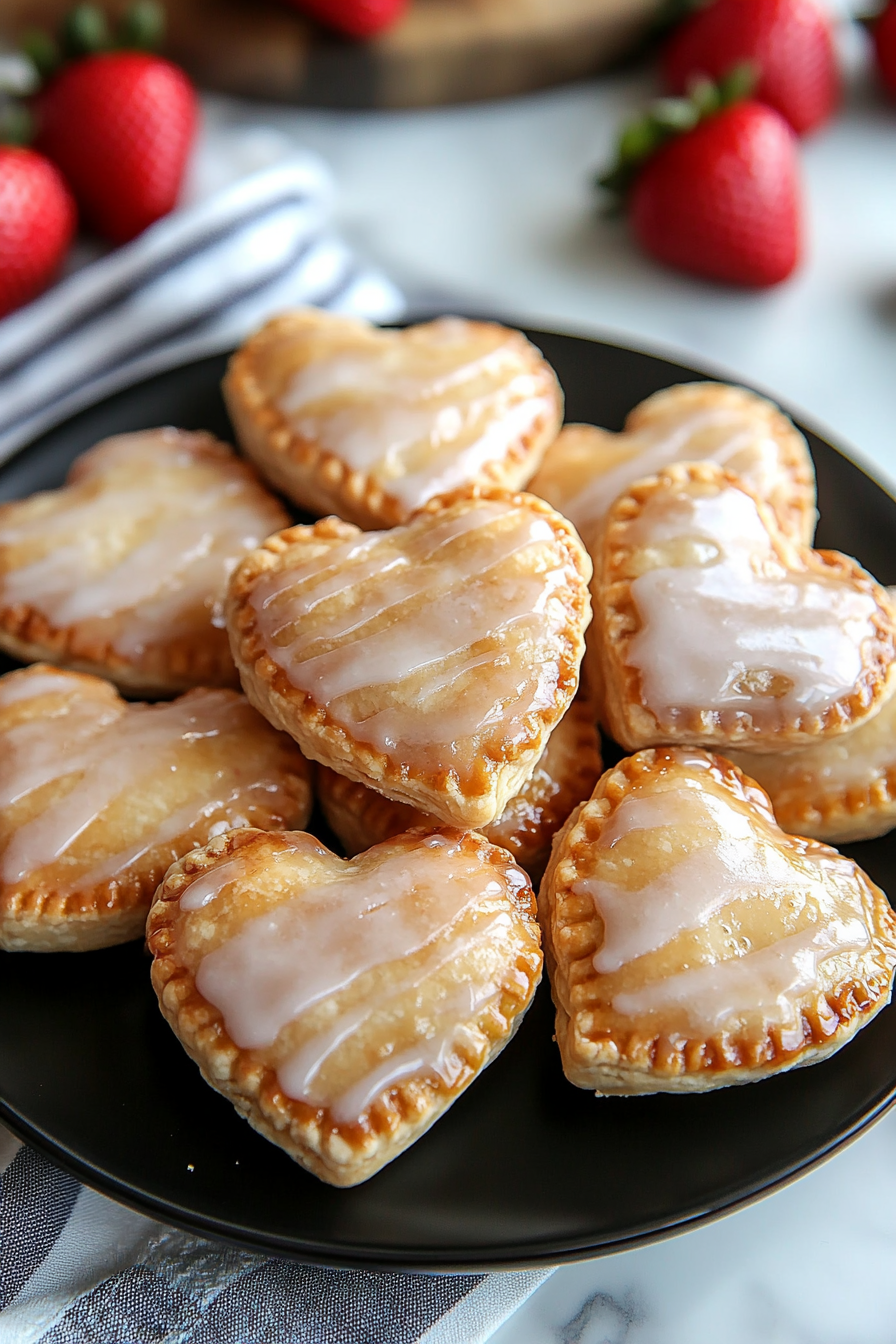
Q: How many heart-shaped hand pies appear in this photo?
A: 10